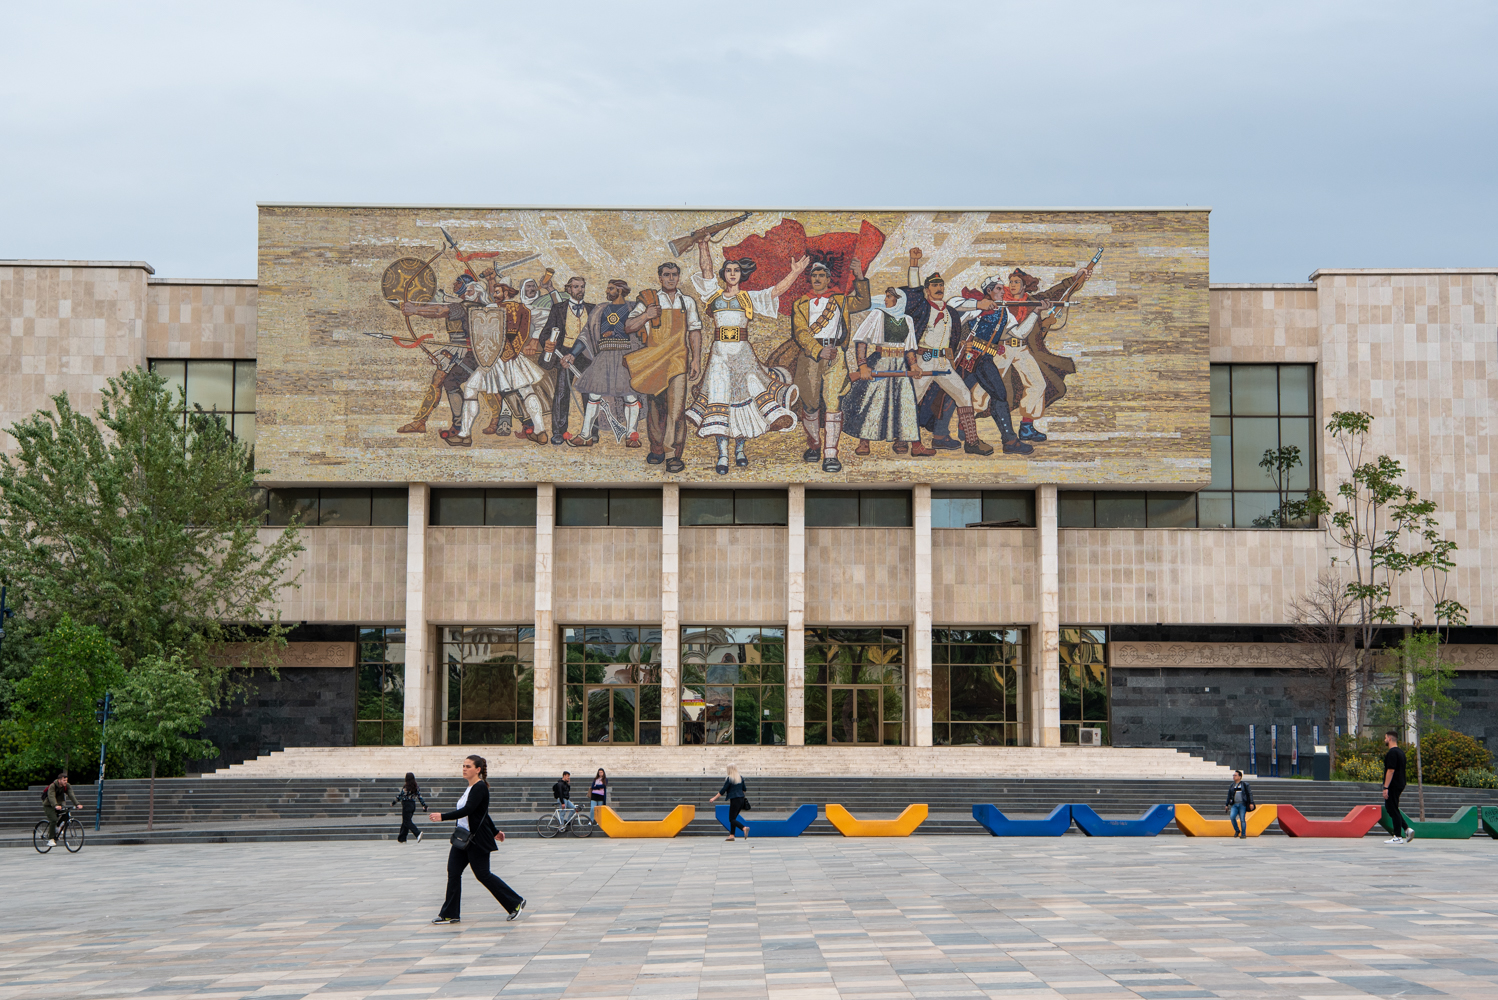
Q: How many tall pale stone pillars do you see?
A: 6